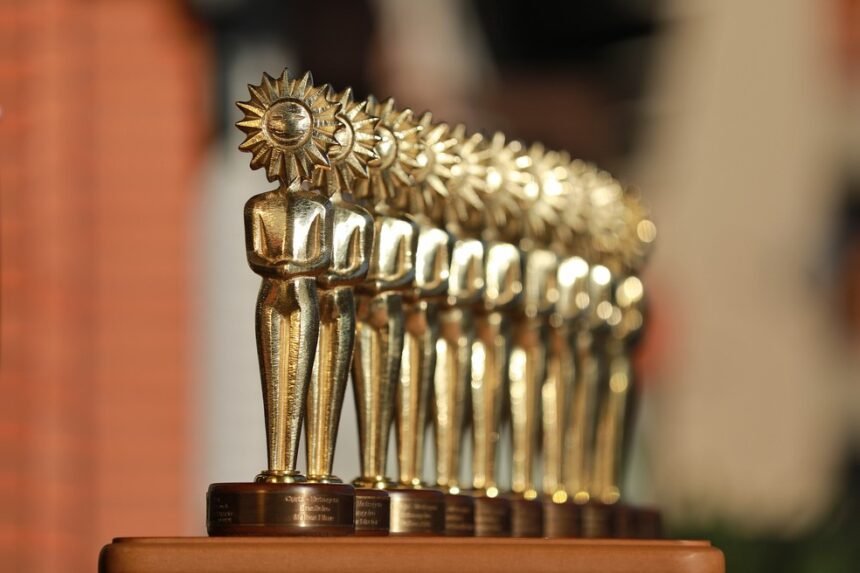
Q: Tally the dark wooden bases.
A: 10